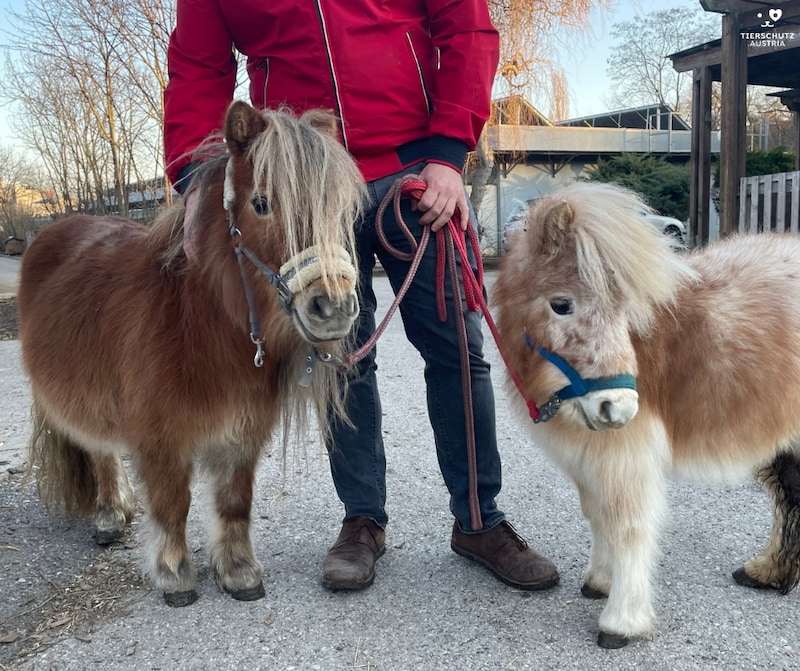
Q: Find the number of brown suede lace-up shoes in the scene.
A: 2